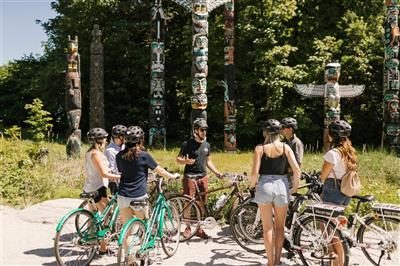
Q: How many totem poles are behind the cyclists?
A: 7